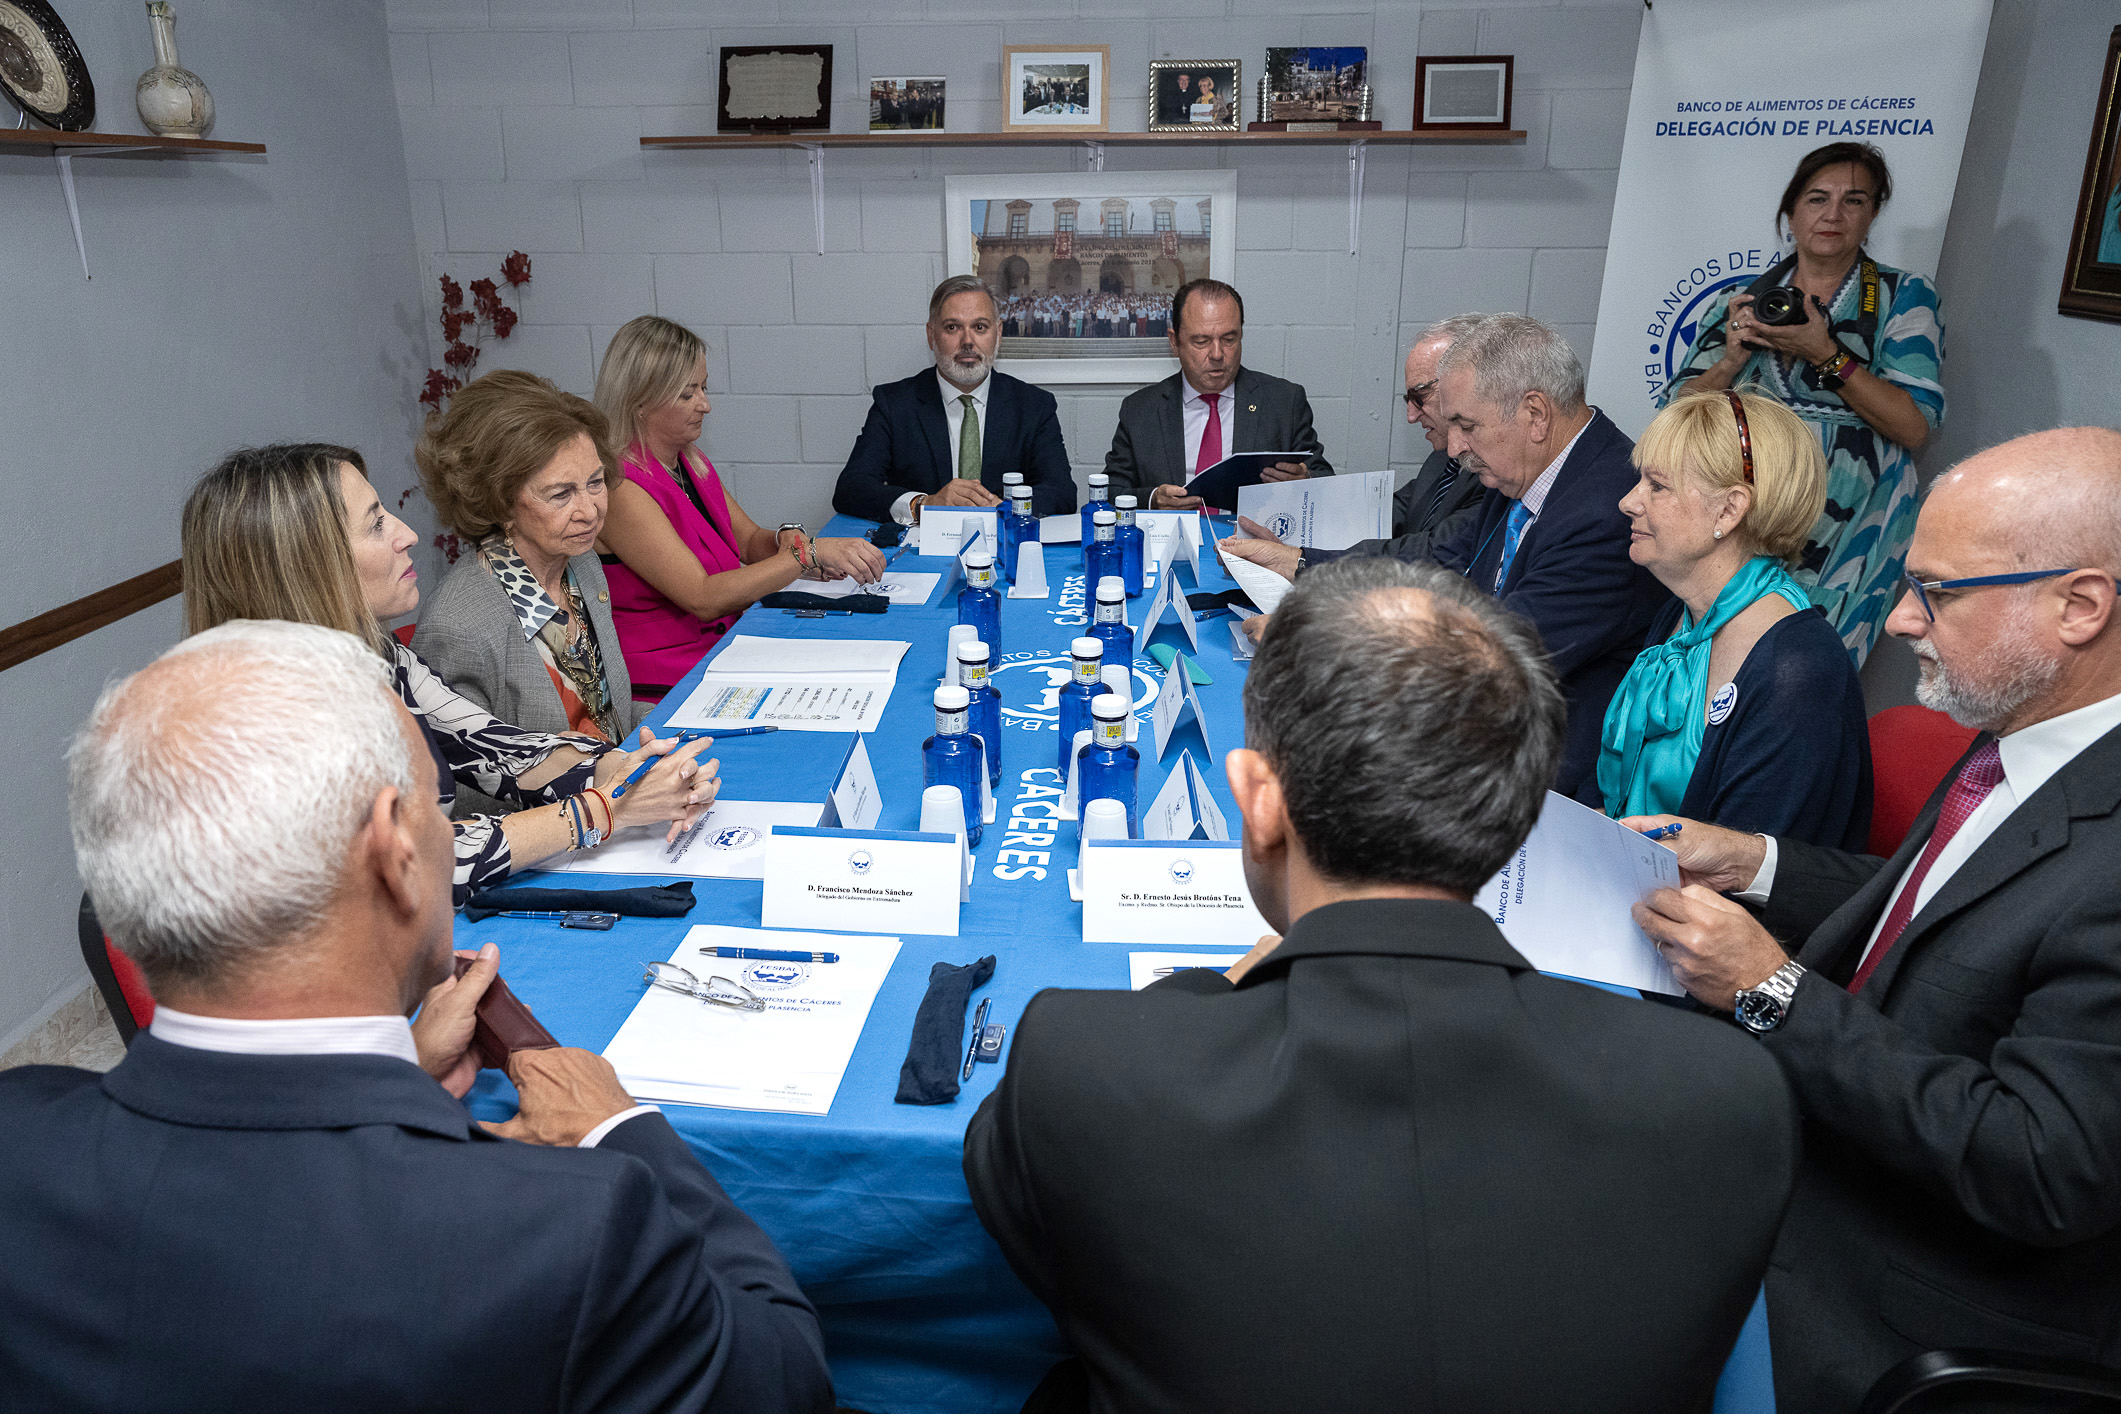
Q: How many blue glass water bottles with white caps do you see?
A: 11